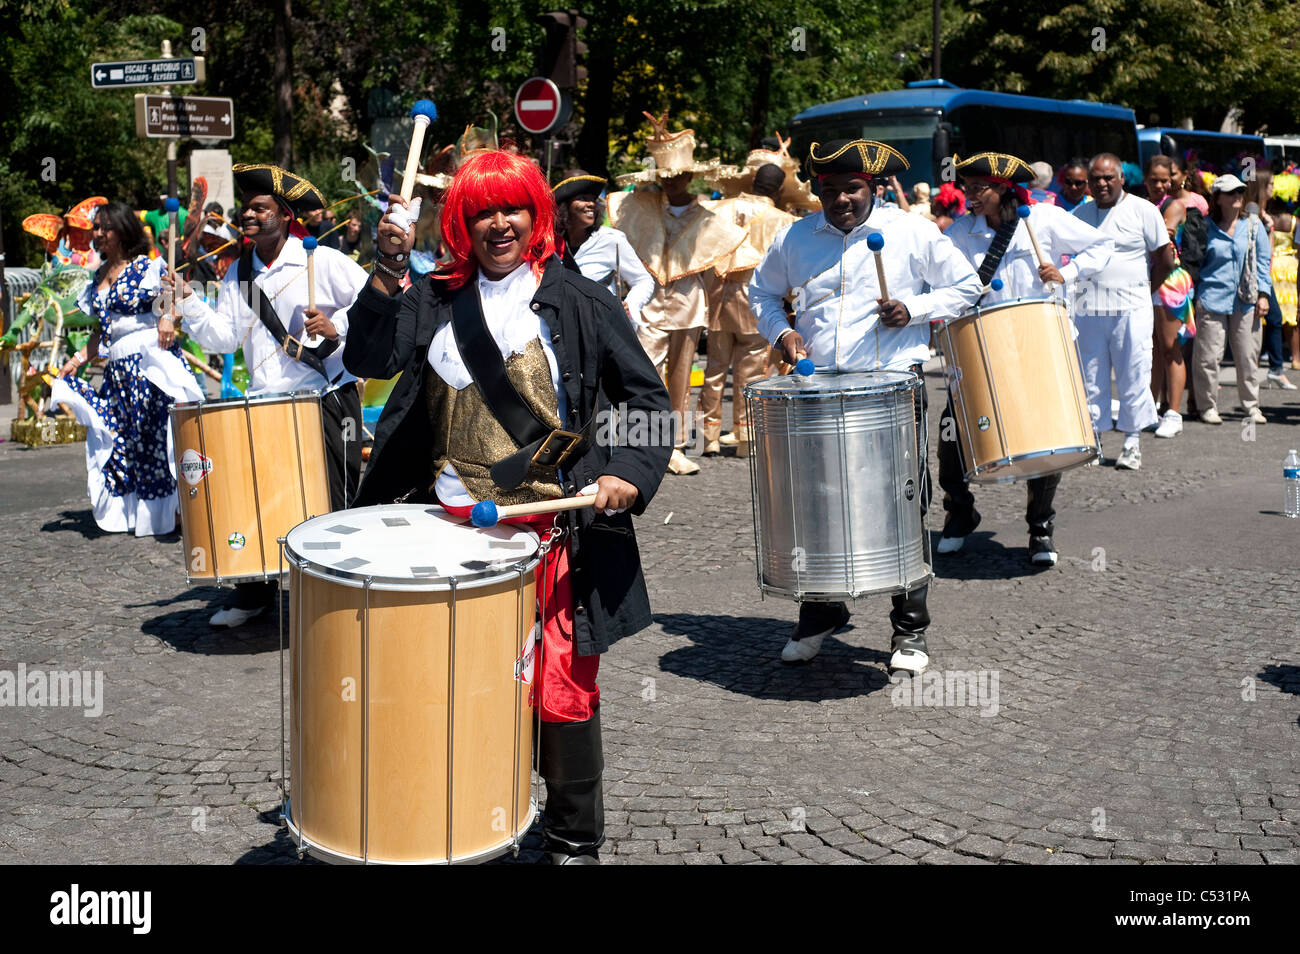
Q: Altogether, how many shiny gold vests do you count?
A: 1